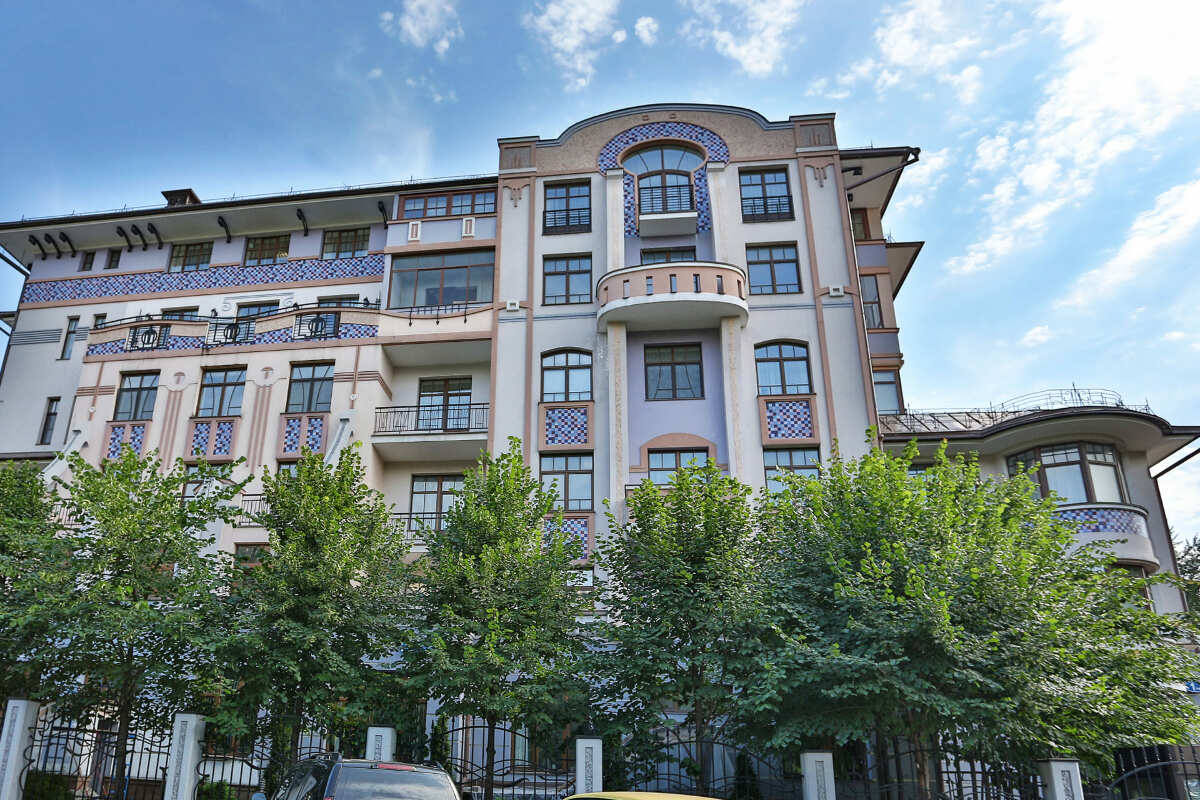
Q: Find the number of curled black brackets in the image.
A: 9